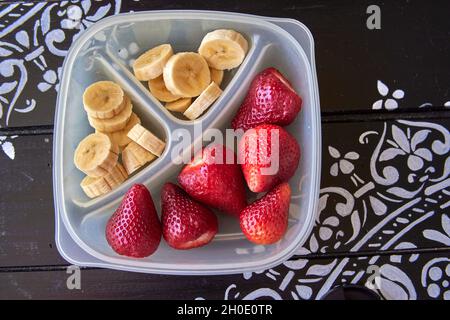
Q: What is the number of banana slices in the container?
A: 14